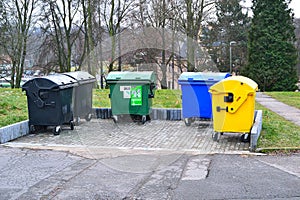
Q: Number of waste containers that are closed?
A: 5